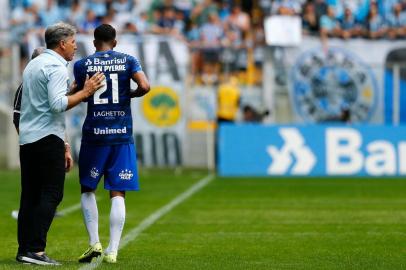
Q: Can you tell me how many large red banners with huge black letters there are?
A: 0